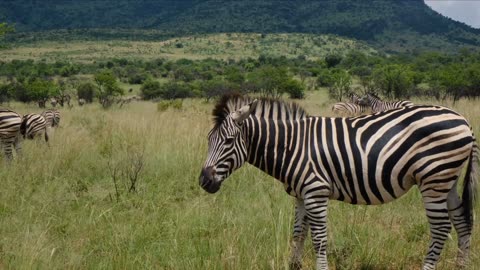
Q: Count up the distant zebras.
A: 5